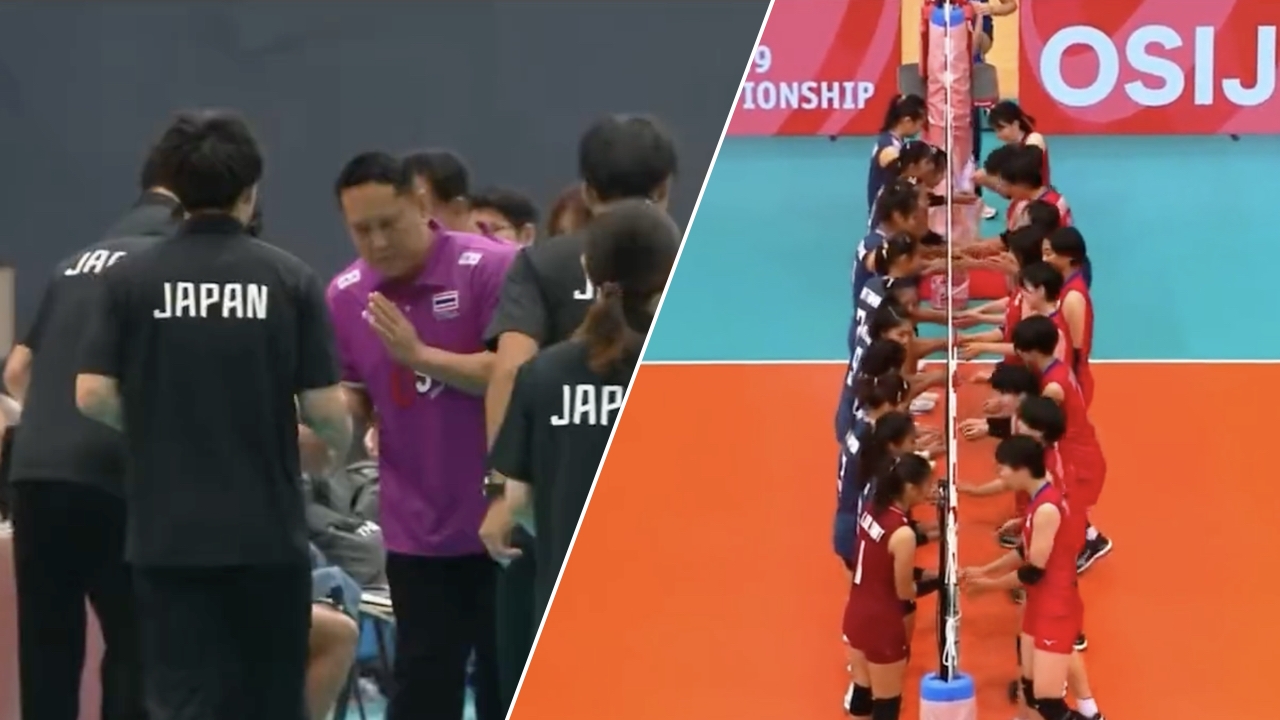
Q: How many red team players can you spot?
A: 11